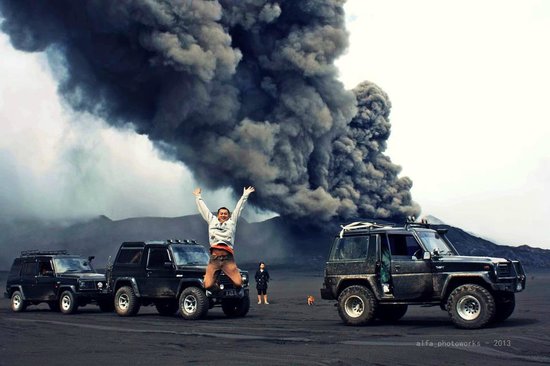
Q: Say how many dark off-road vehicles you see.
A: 3